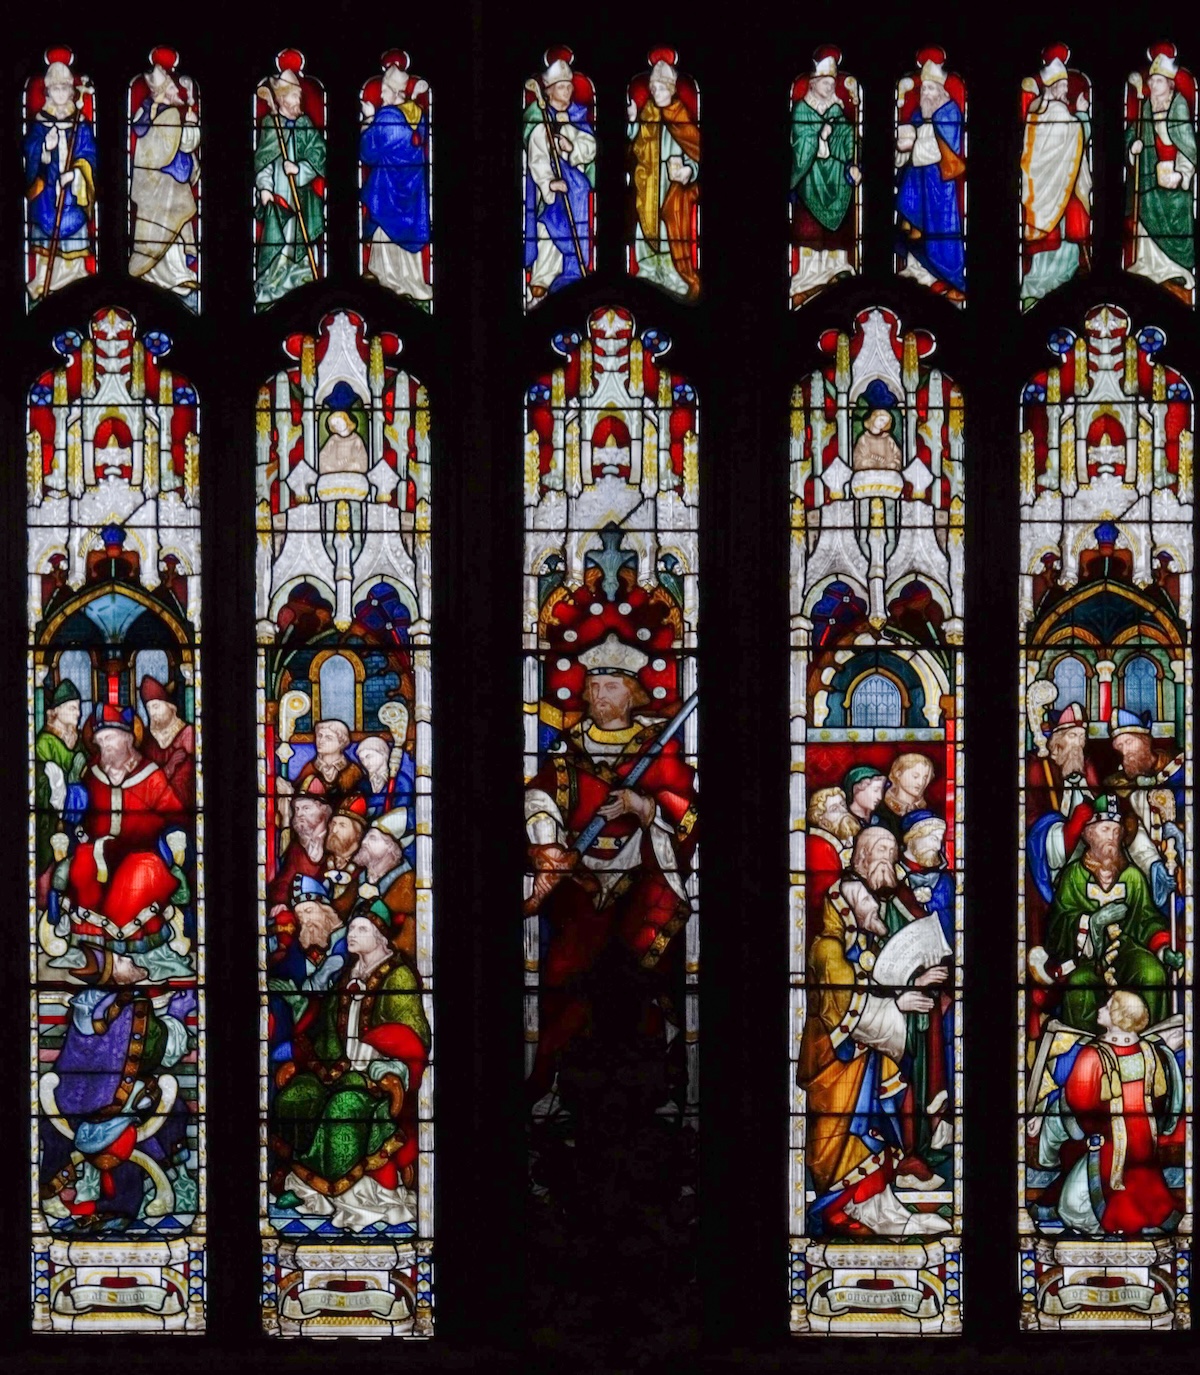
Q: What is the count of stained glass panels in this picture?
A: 15